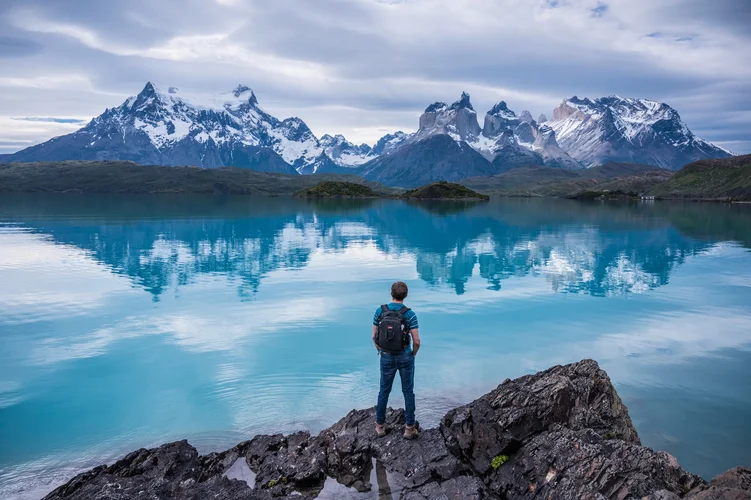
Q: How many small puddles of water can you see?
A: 2